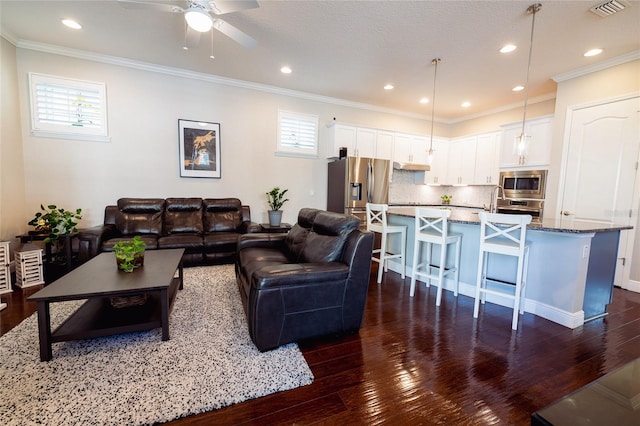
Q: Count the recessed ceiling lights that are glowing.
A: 8